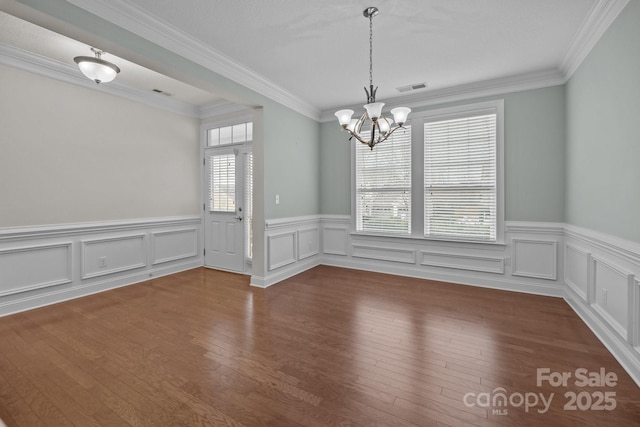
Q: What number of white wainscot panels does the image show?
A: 12